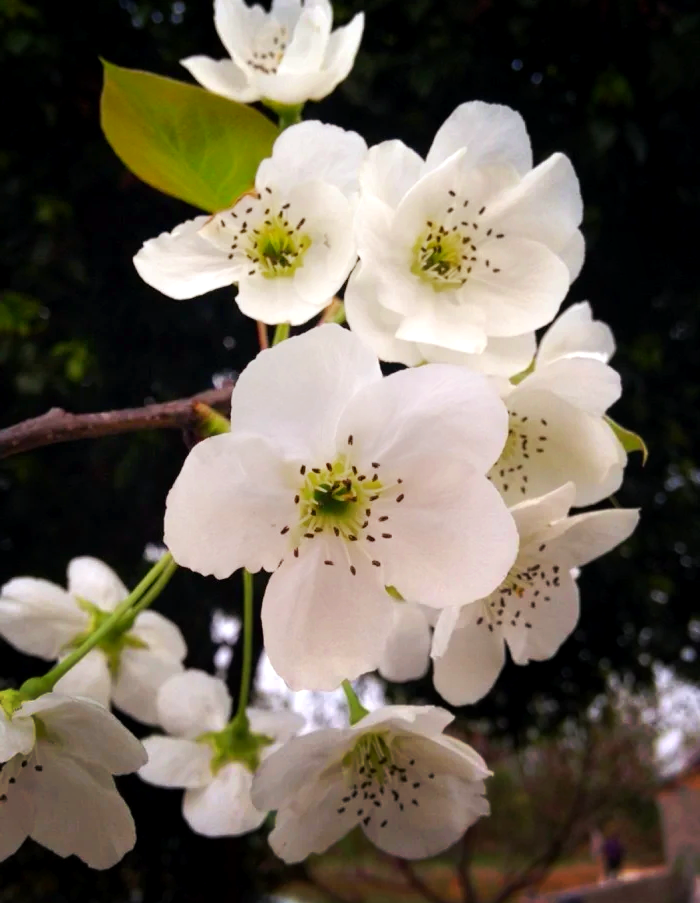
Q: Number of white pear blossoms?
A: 10